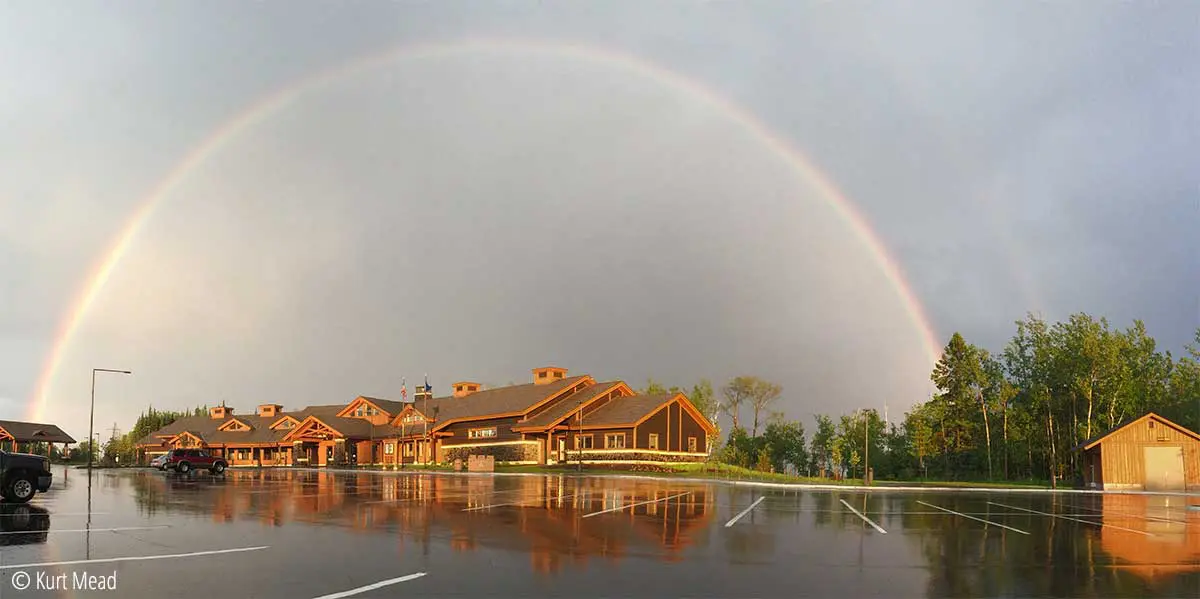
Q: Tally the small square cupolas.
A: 4